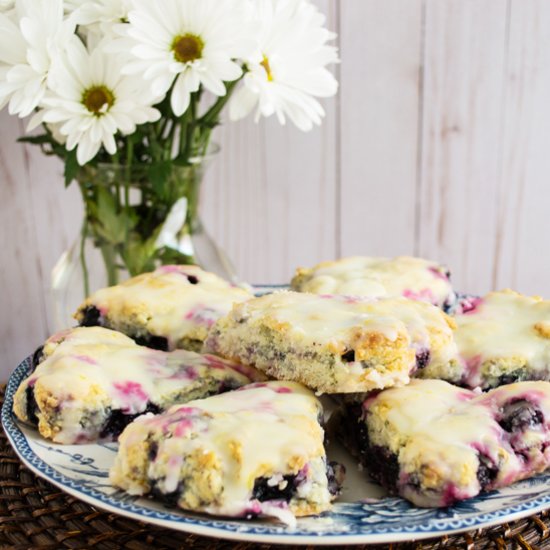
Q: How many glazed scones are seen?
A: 7